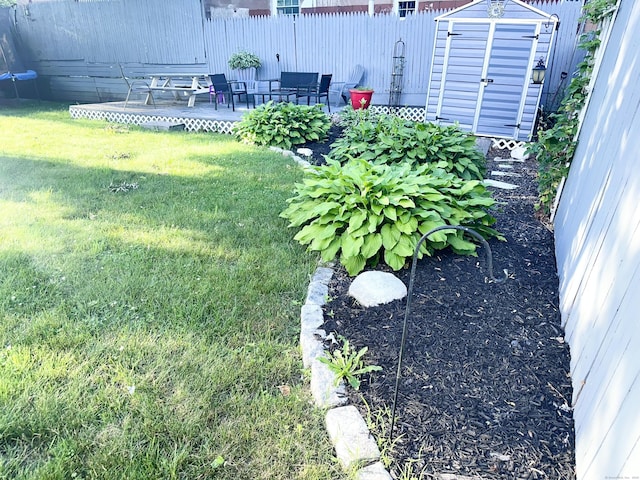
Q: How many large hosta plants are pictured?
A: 3